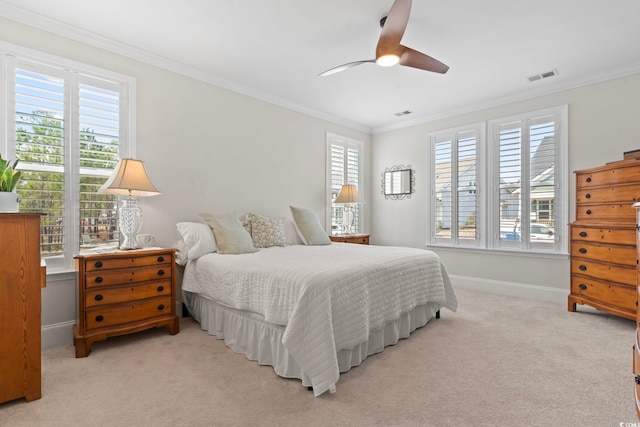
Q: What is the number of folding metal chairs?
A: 0